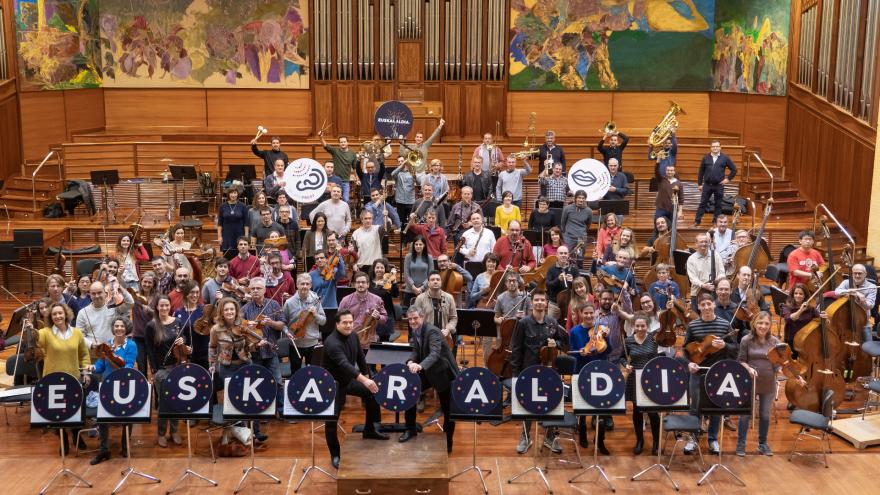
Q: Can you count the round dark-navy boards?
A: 12